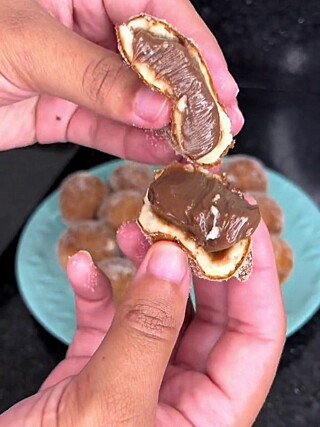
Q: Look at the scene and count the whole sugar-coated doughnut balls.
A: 8